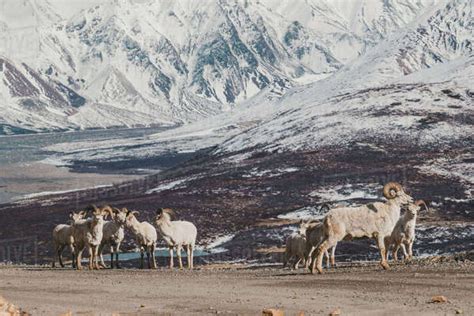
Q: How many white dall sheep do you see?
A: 9